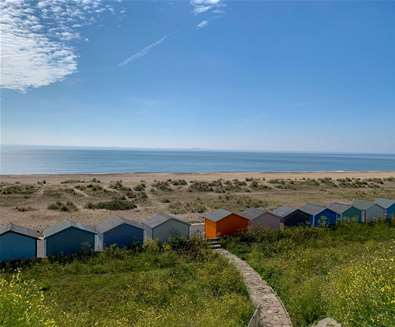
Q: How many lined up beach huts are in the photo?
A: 11